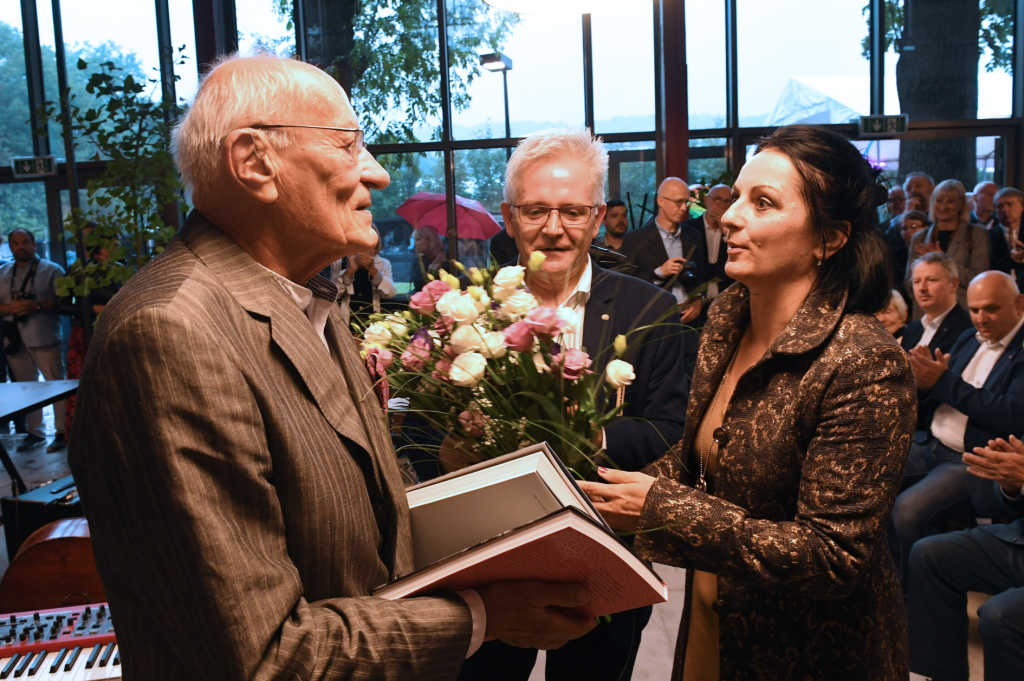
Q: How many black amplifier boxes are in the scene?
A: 1